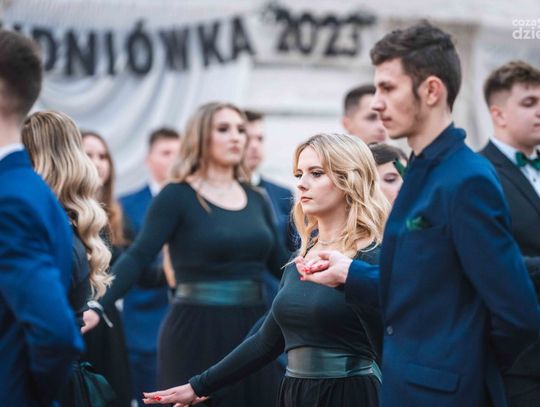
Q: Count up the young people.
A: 11